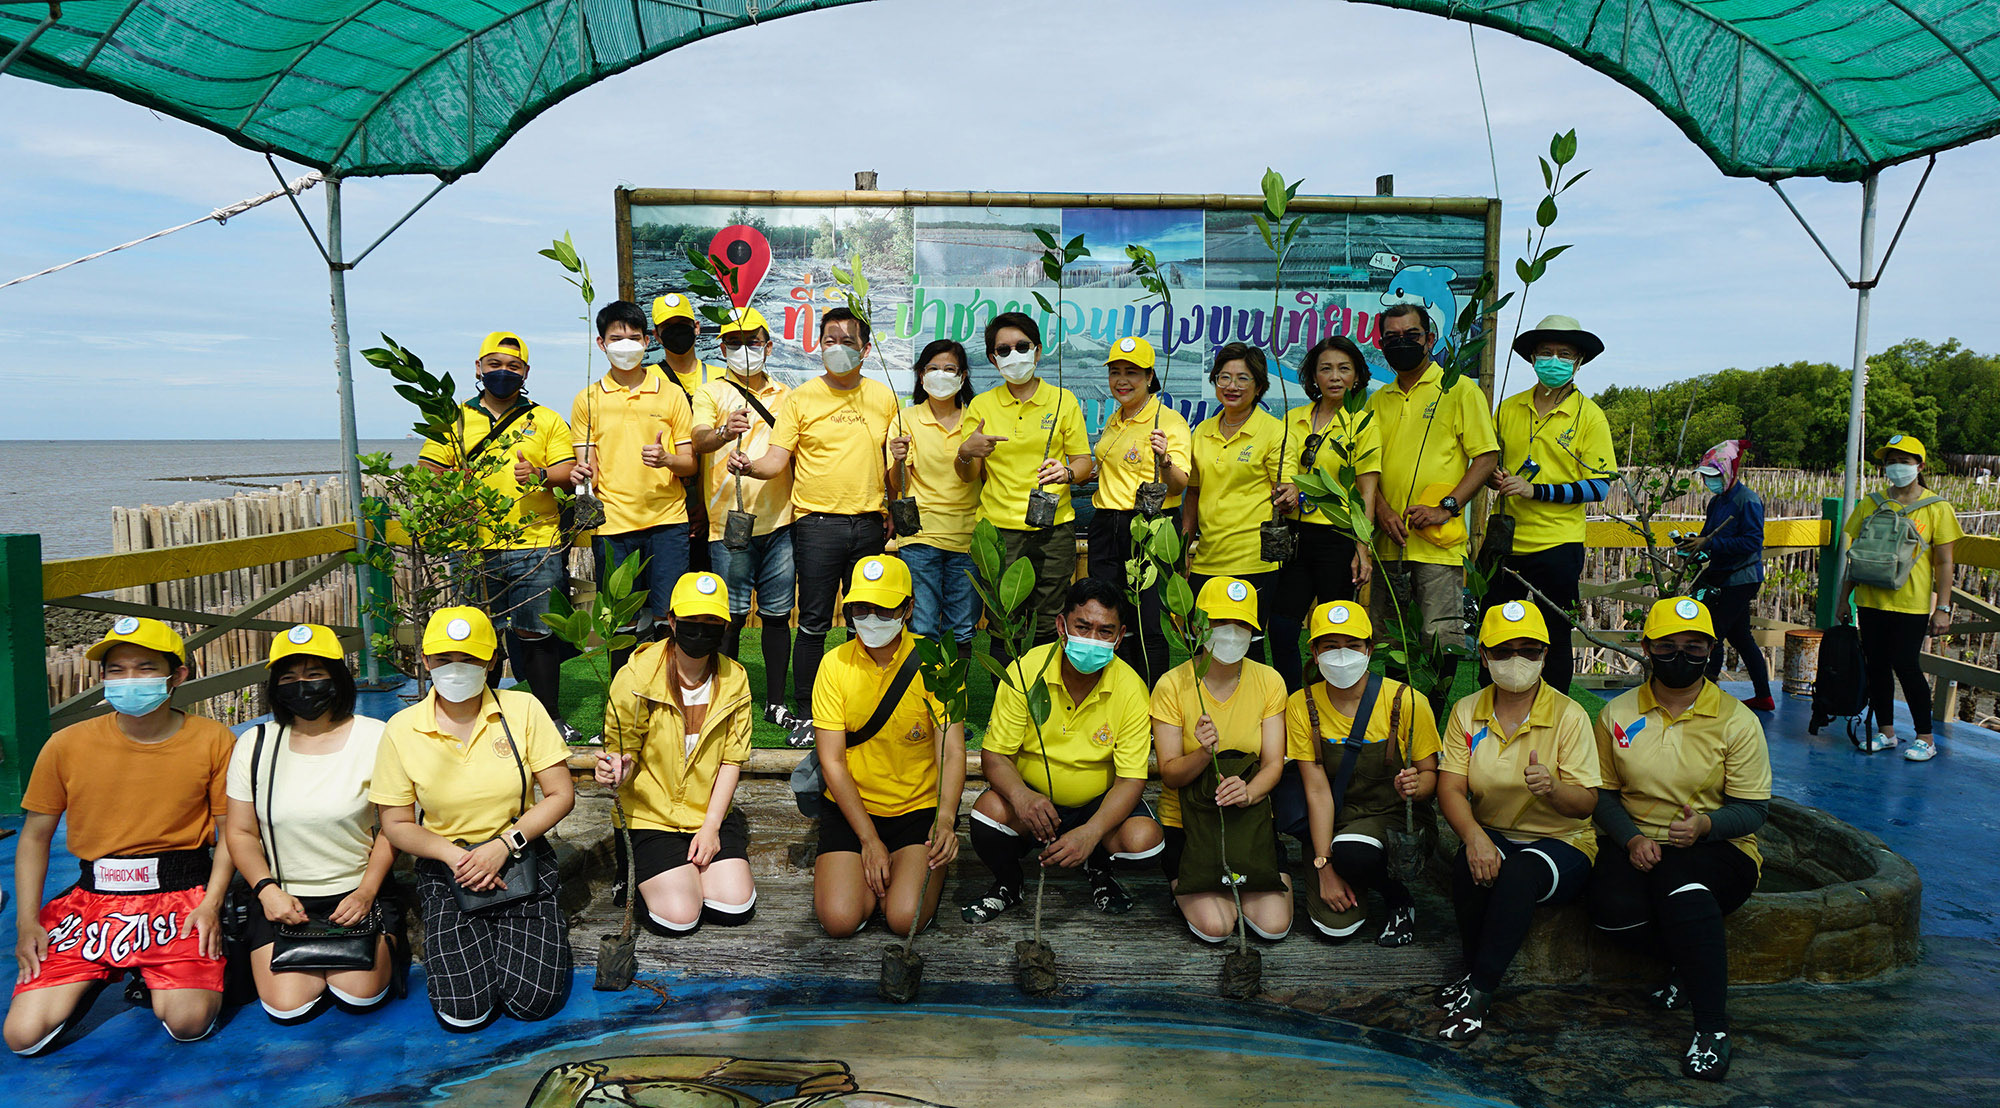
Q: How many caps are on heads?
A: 14